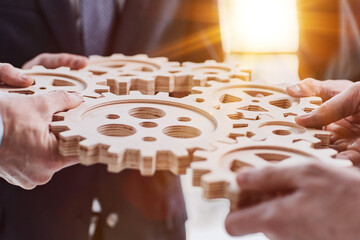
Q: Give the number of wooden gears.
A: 7